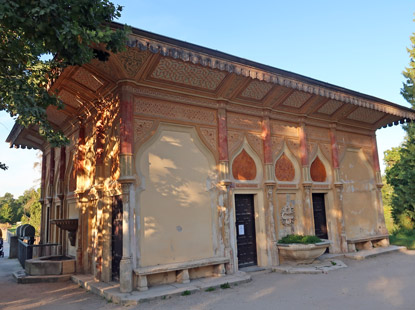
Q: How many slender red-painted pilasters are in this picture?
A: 11